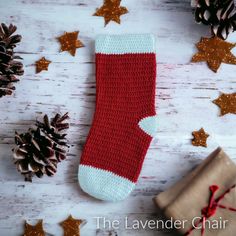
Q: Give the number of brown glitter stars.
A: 8